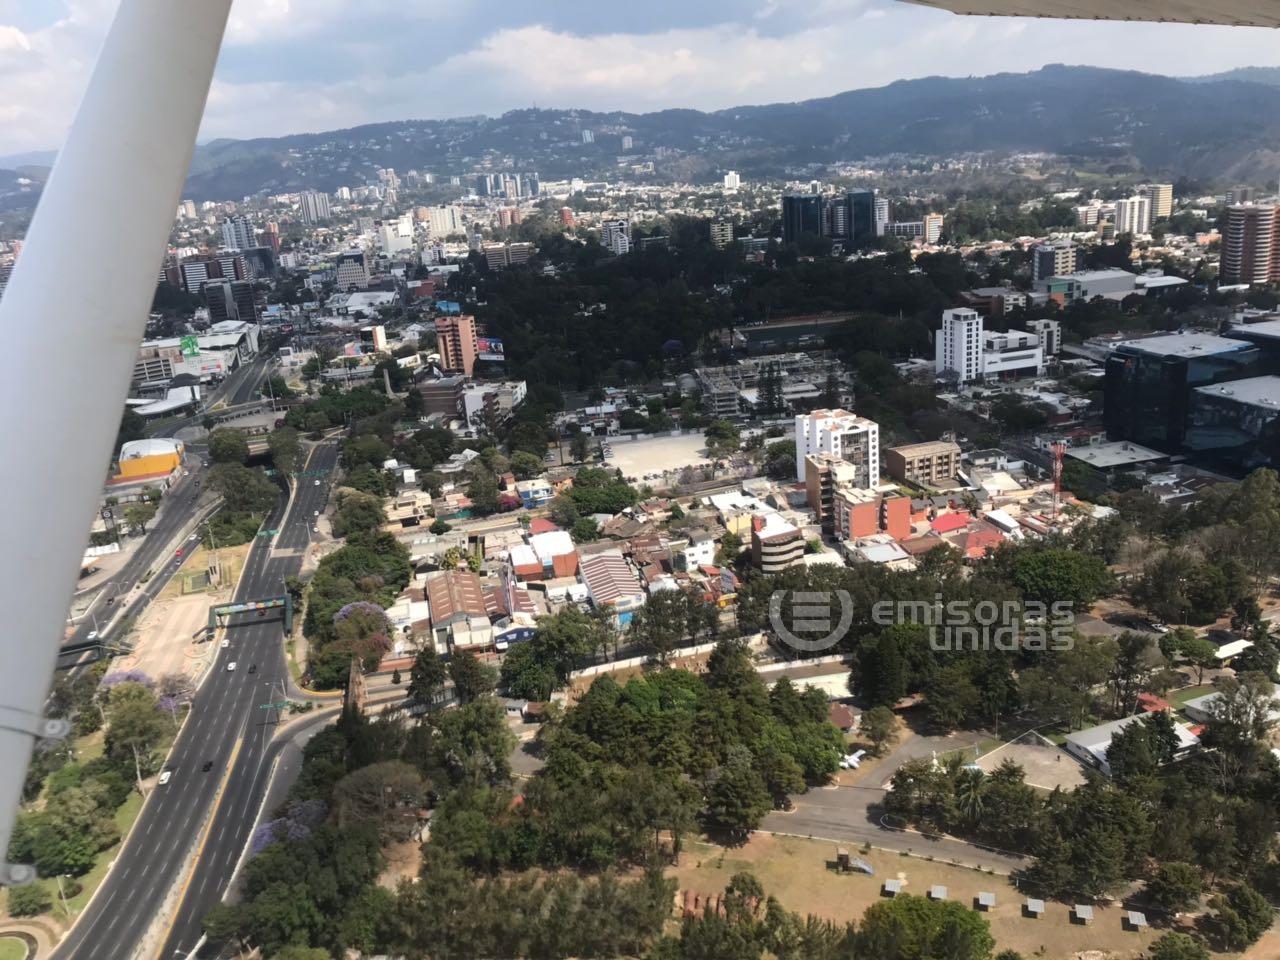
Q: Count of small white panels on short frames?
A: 6